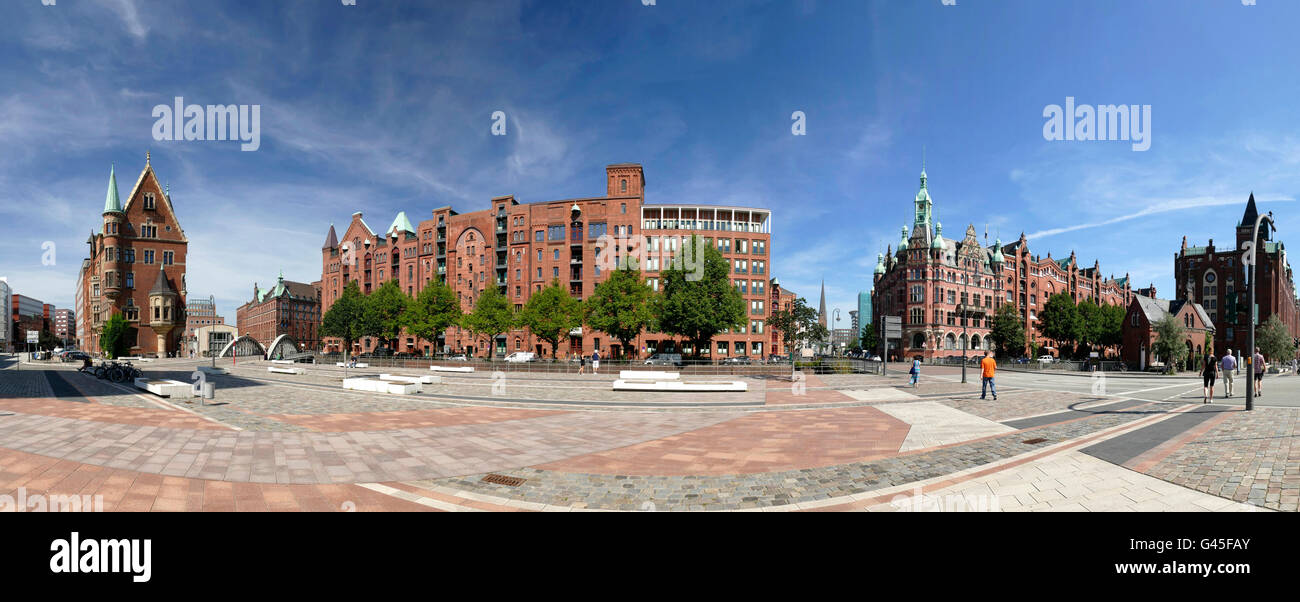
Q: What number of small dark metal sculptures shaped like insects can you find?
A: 0